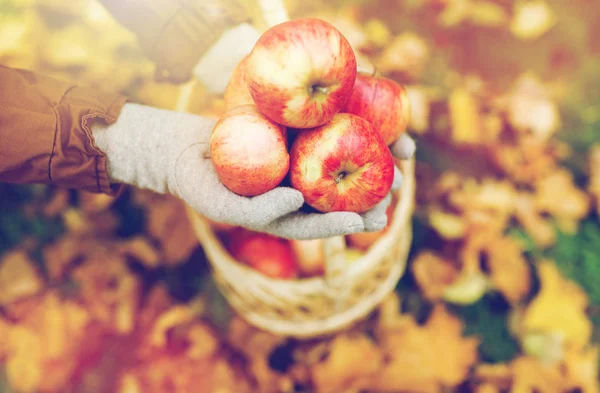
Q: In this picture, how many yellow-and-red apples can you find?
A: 5